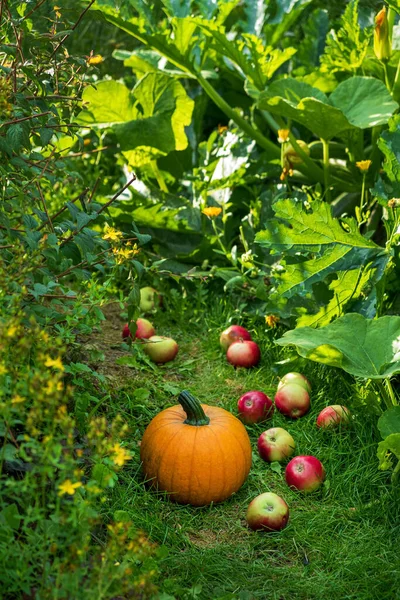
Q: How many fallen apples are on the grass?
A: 12